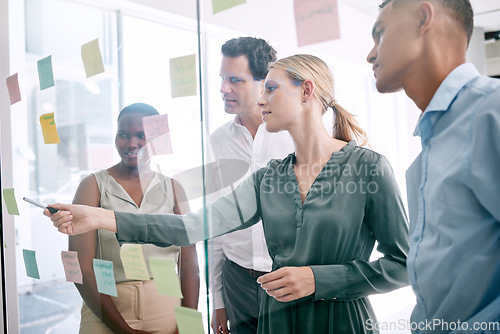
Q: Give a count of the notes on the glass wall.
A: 15